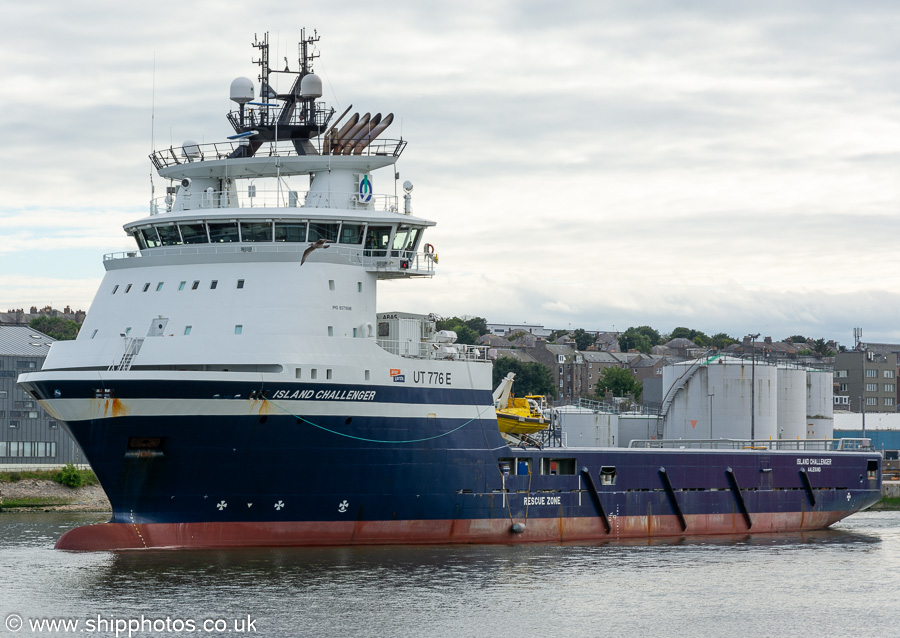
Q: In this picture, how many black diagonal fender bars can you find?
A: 4